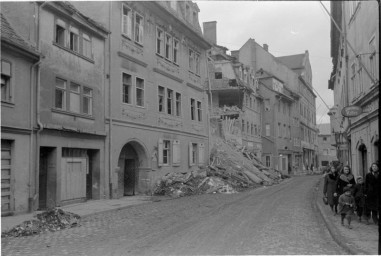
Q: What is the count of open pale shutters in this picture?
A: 4